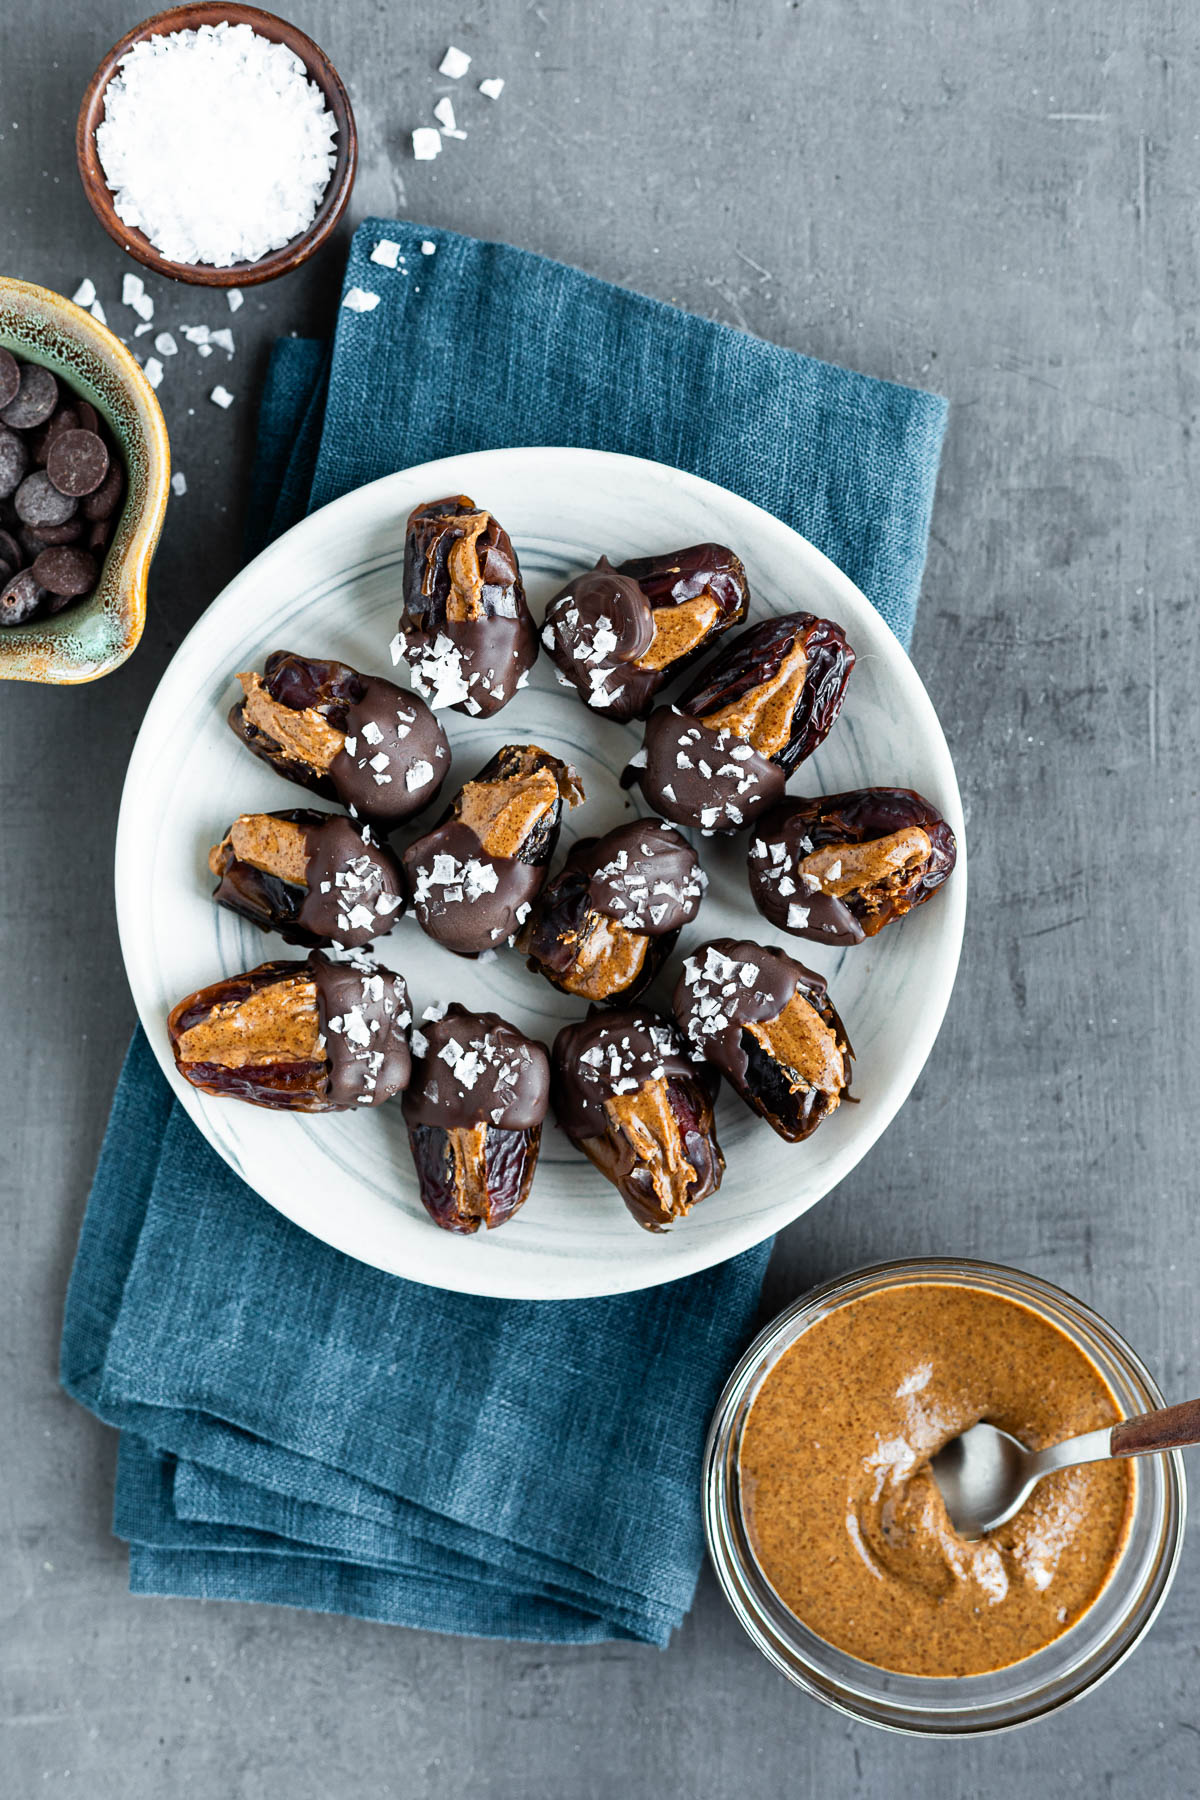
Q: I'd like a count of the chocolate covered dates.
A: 12